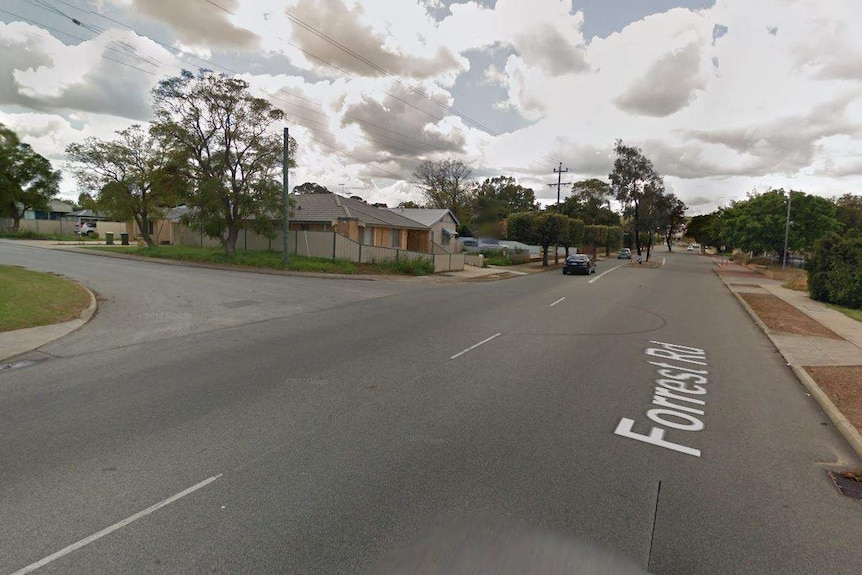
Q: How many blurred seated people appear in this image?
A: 0